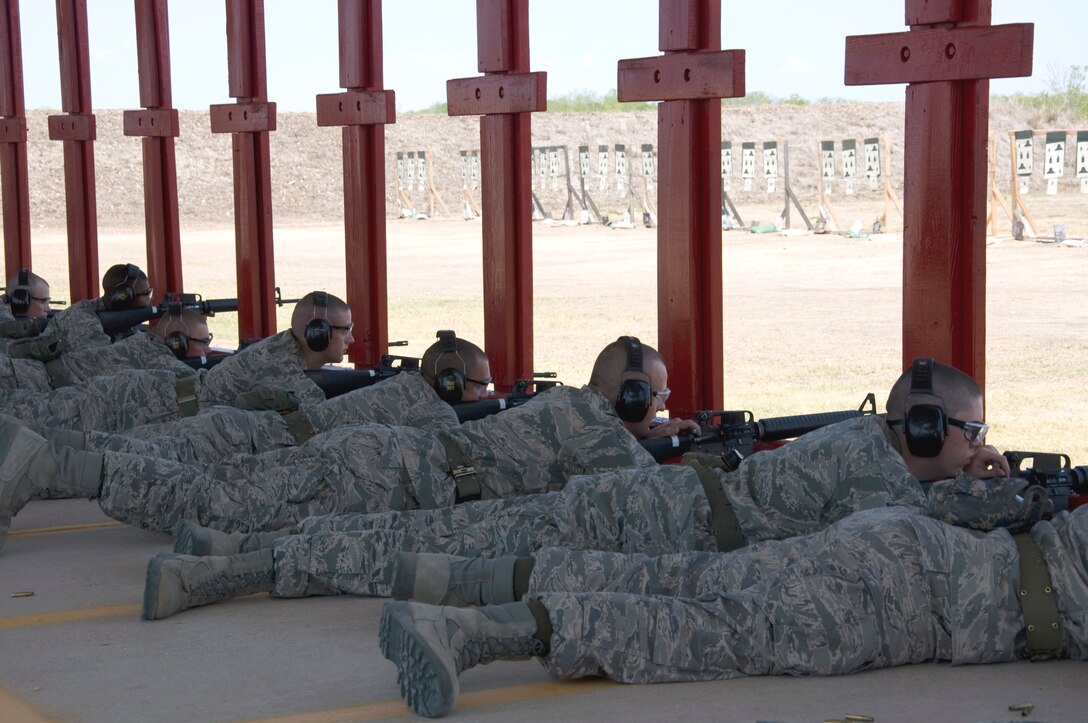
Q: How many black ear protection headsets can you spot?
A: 7